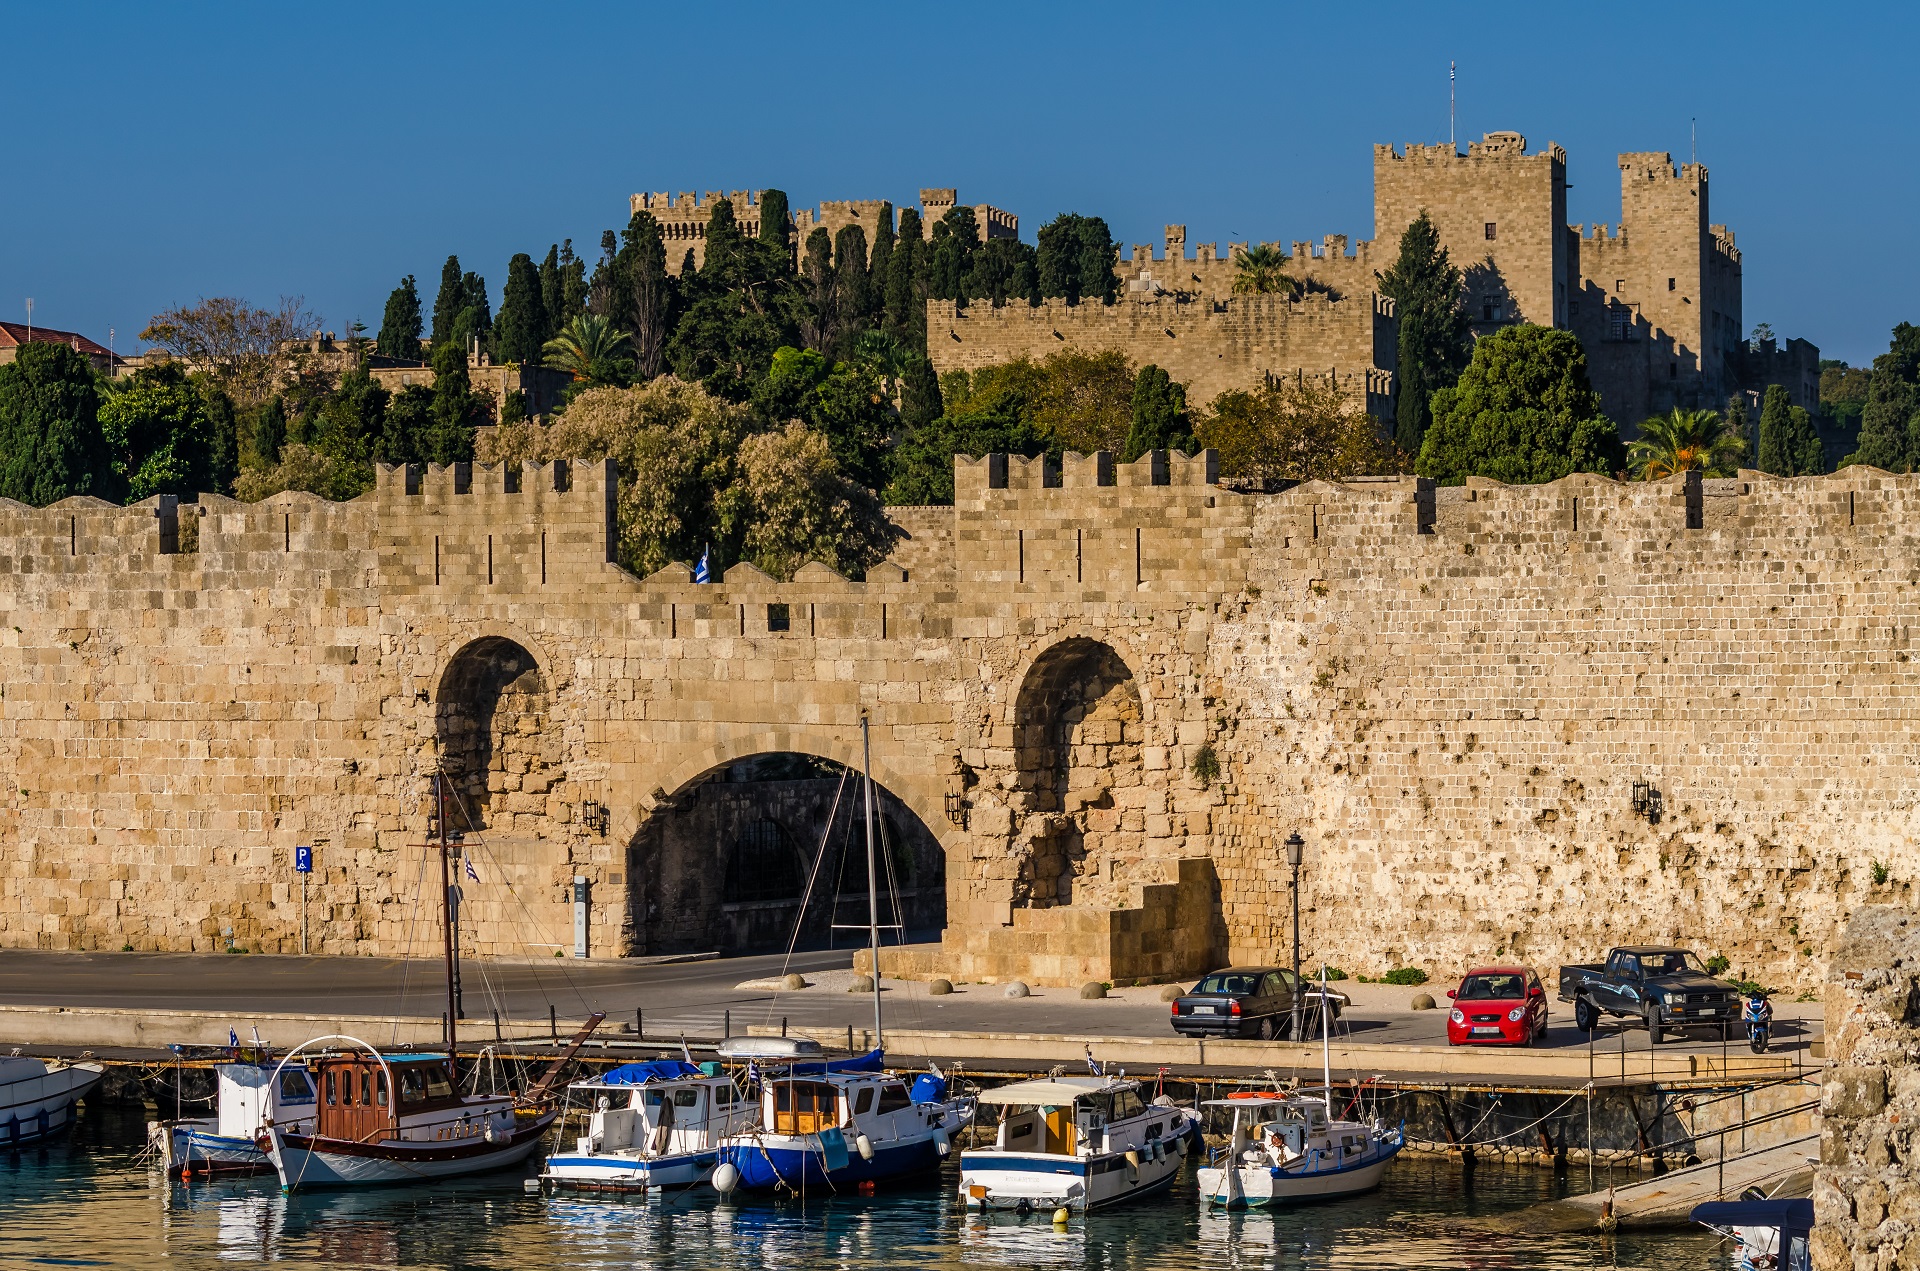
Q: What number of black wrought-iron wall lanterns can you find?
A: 3